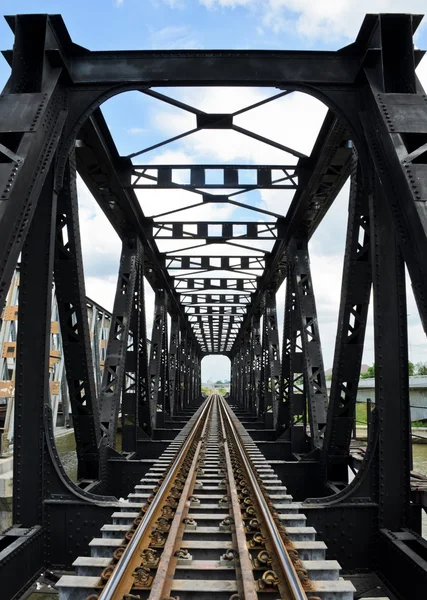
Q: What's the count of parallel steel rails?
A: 4